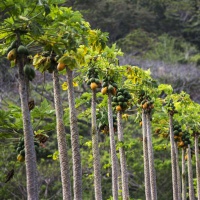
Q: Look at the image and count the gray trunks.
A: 13